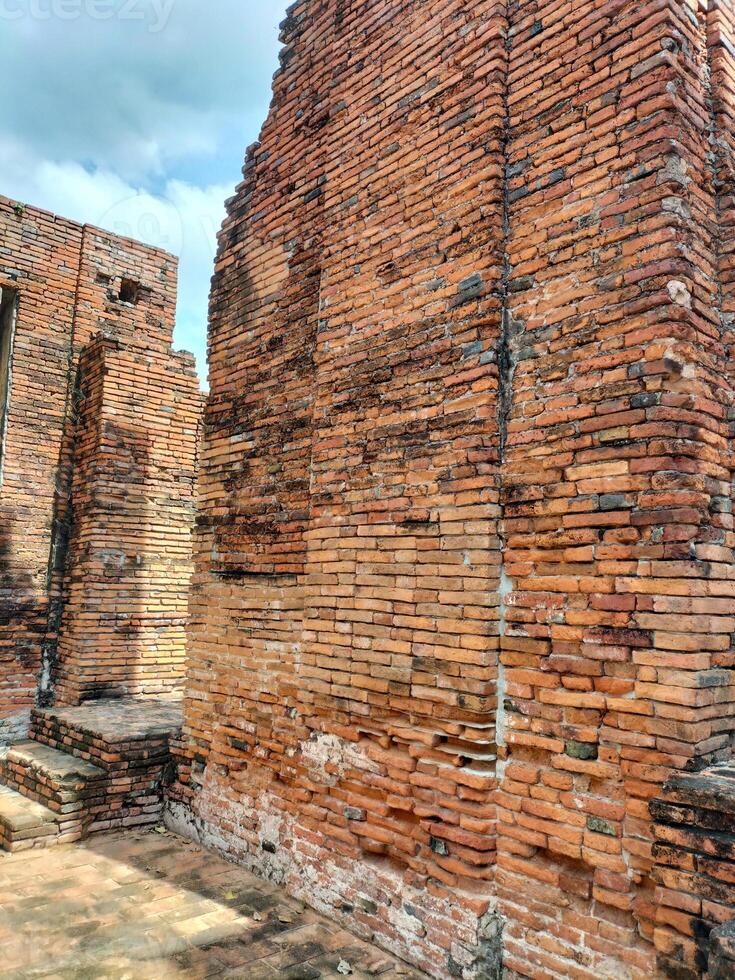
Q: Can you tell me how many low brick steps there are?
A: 3